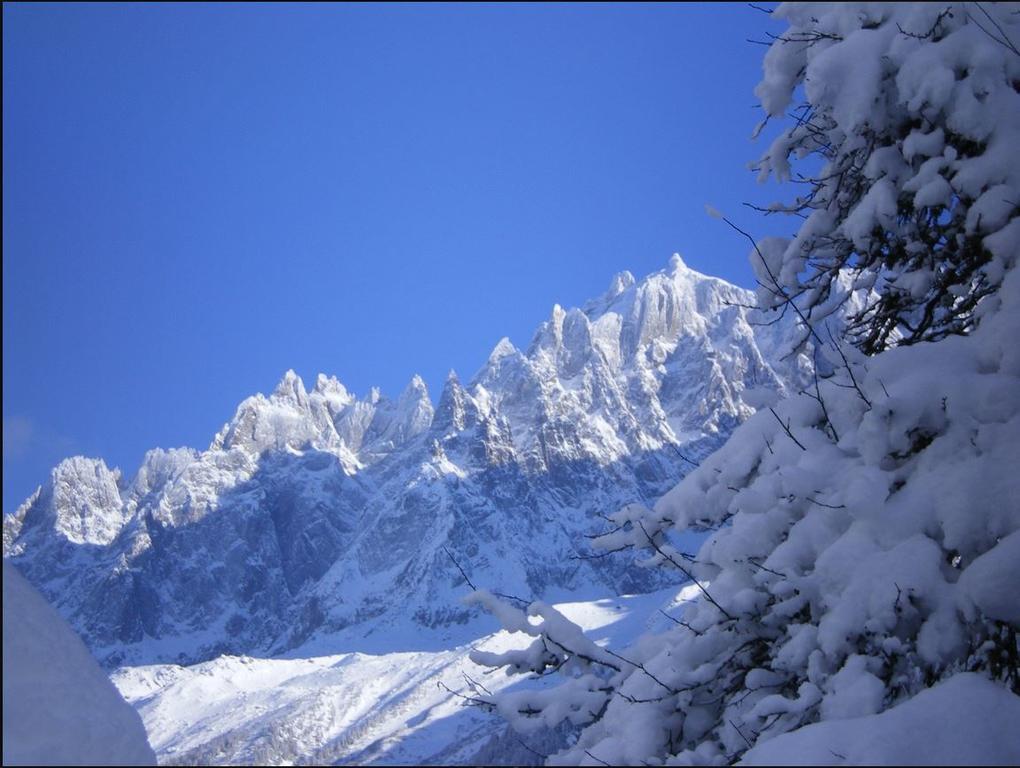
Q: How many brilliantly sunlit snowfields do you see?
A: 1